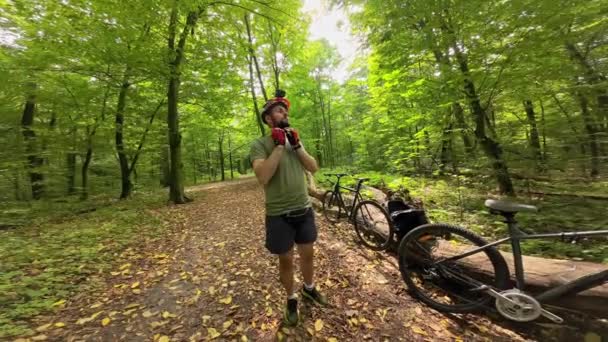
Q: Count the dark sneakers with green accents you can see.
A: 2